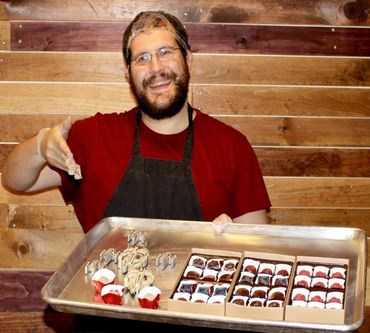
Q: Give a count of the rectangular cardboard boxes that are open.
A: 3